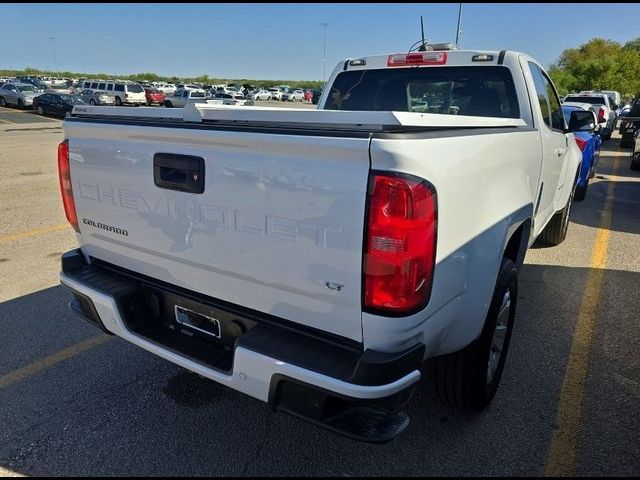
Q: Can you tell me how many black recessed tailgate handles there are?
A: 1